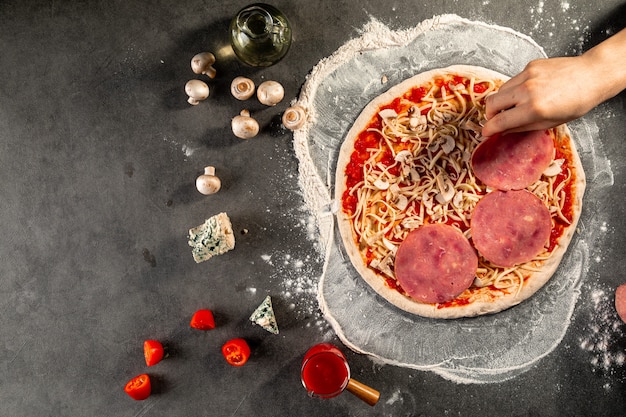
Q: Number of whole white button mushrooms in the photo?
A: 7